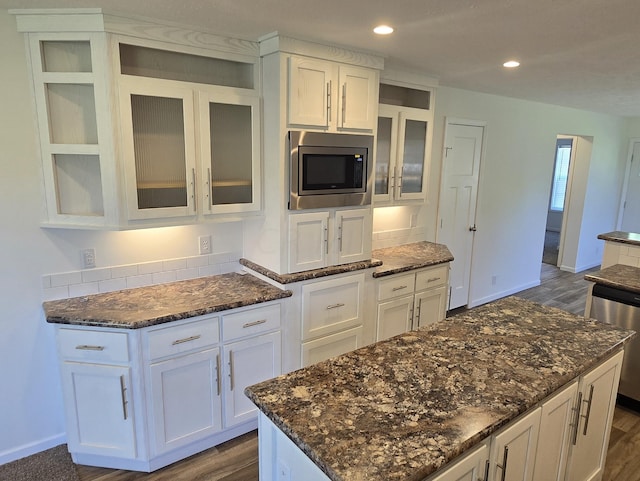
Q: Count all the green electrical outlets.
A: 0